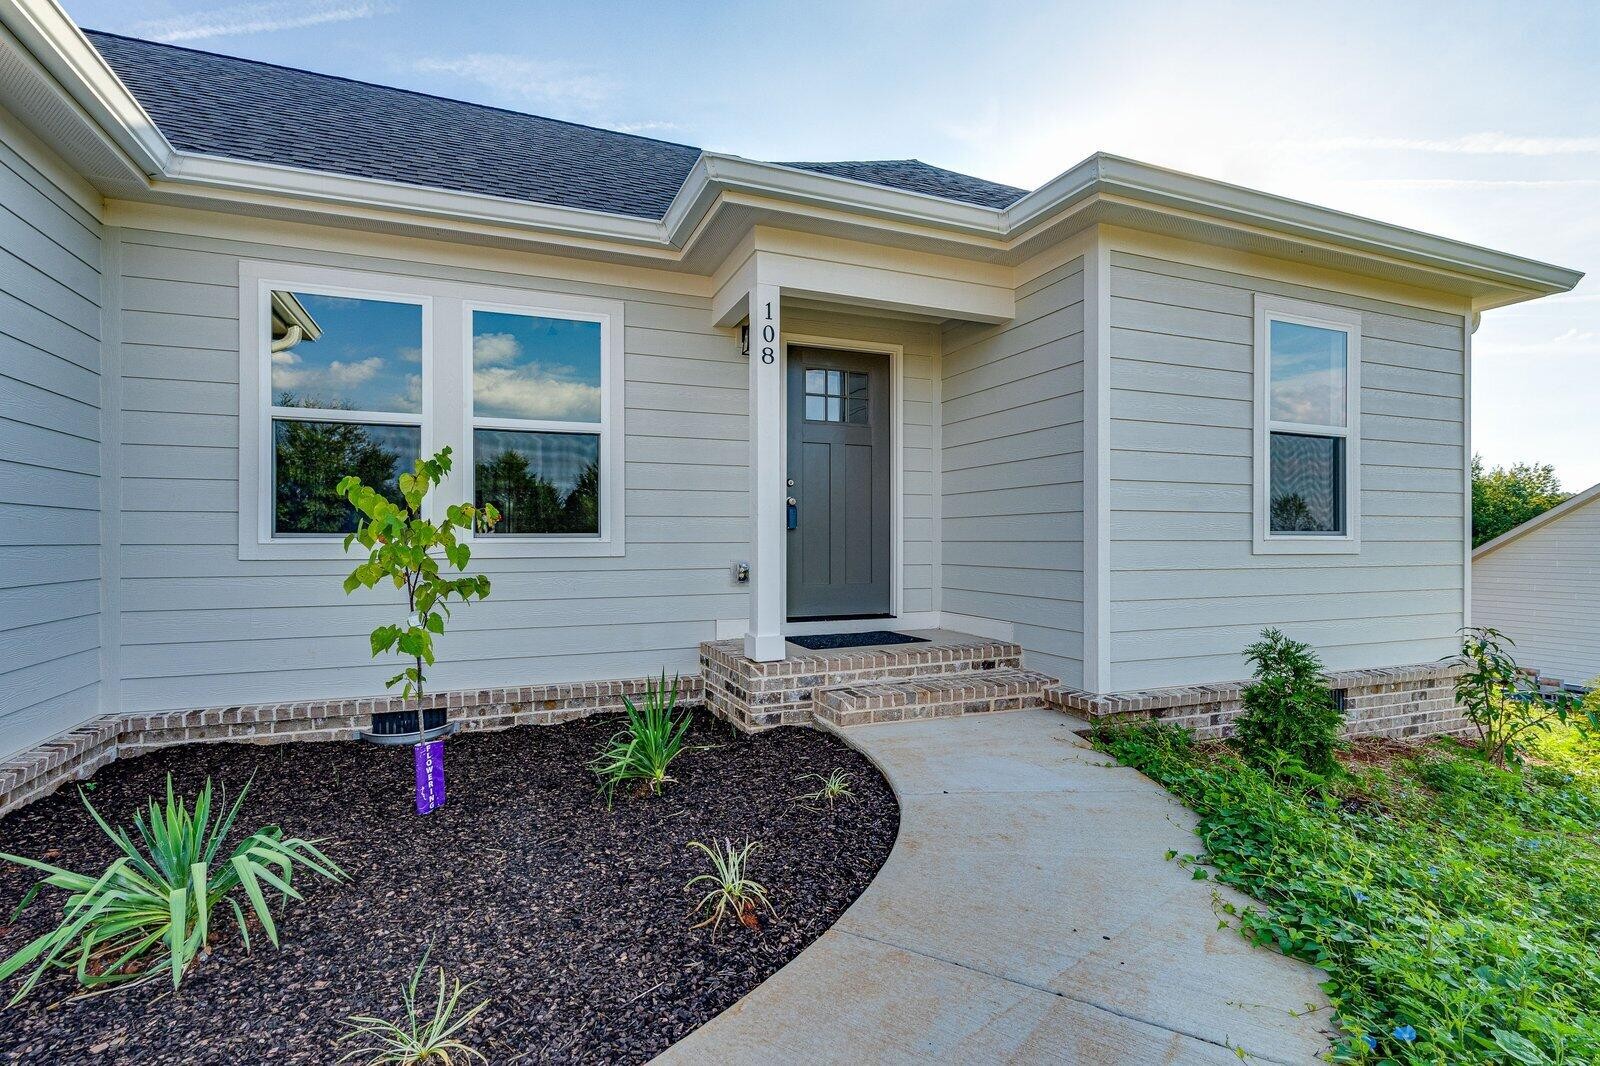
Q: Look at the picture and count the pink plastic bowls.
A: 0